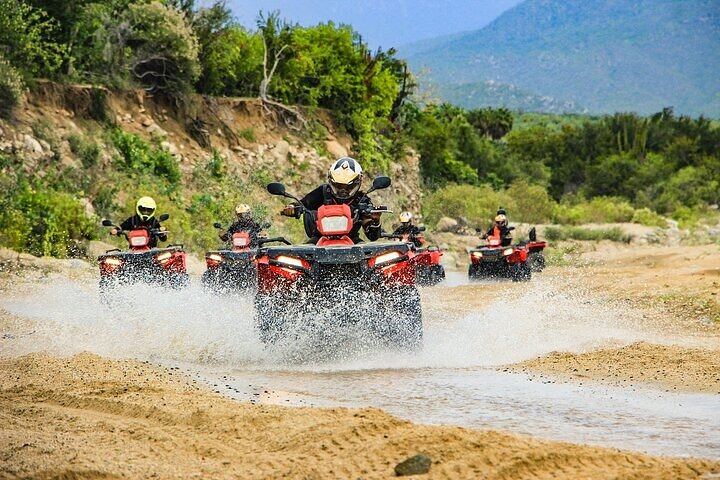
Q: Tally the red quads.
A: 5